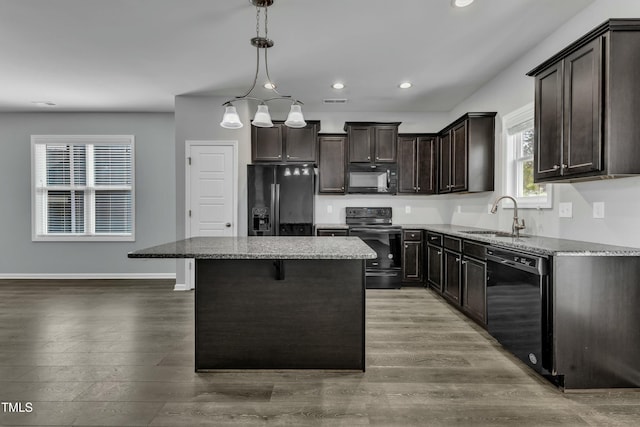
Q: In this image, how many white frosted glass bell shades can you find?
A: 3